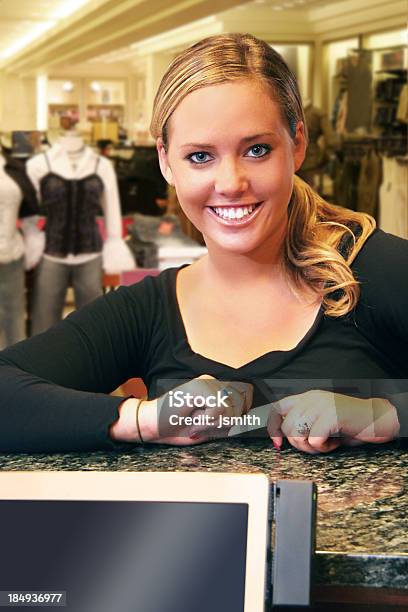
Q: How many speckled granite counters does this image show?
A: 1